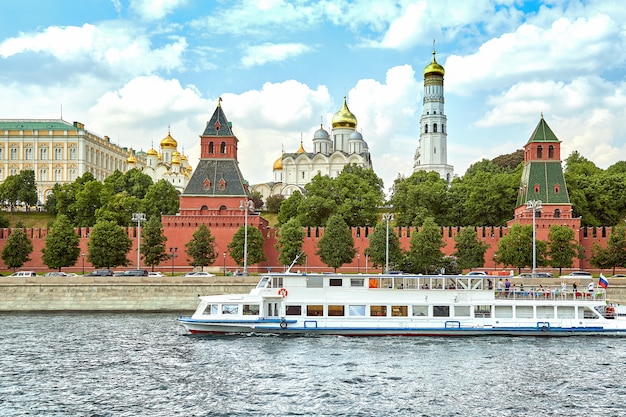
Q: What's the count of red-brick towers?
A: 2